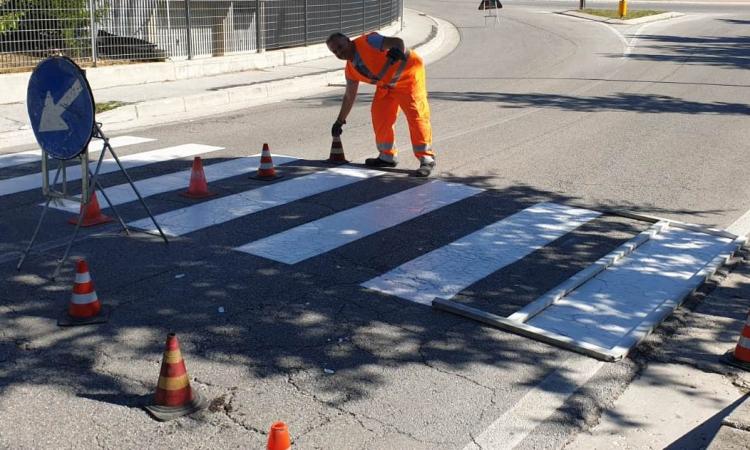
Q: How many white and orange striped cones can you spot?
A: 4